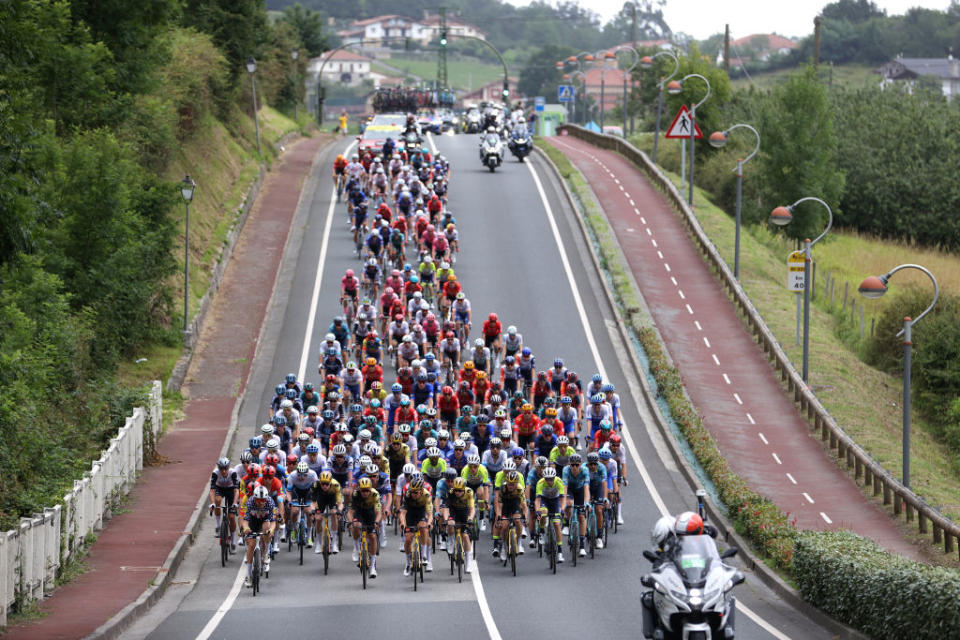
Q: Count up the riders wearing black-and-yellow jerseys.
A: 7